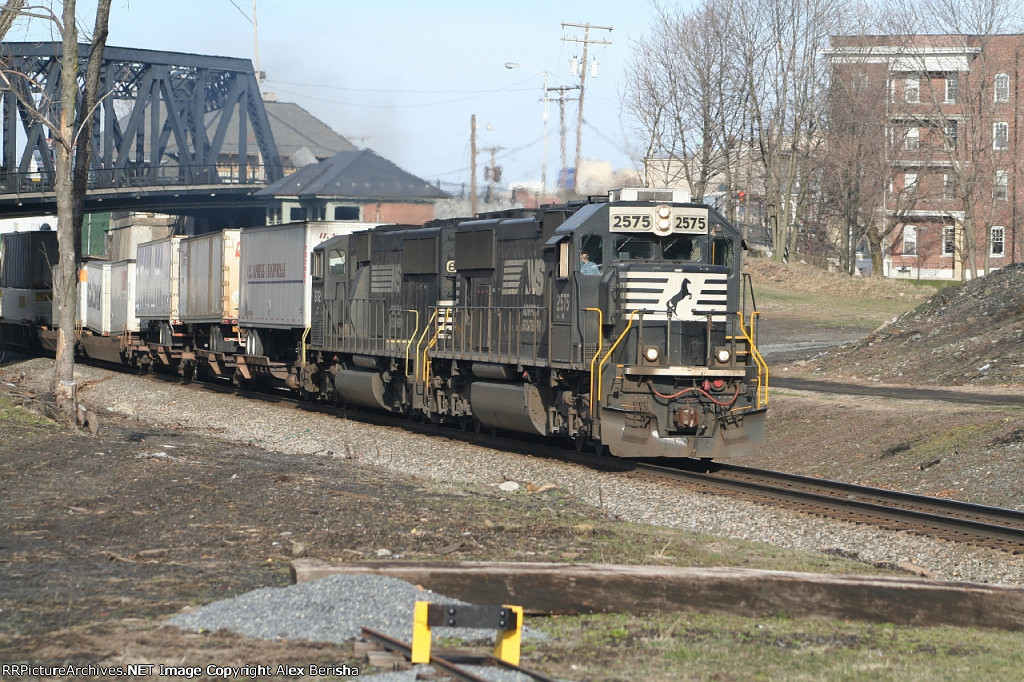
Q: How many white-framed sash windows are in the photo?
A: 12